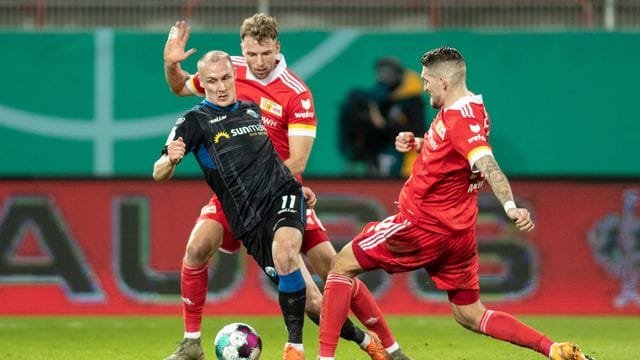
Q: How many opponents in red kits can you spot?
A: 2